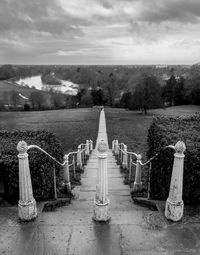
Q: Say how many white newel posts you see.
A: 11